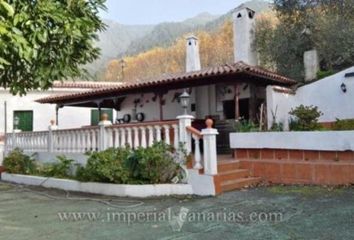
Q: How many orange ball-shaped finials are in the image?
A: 3